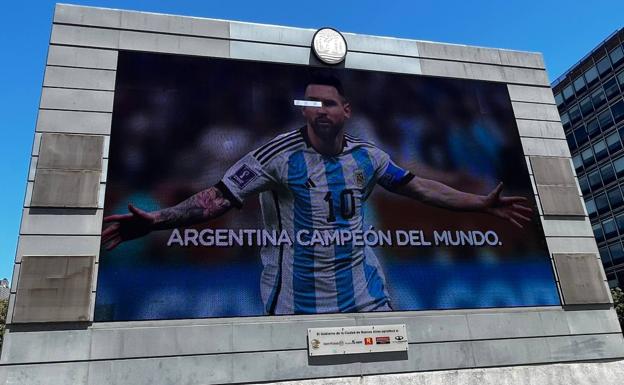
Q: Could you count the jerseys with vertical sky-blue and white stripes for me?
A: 1